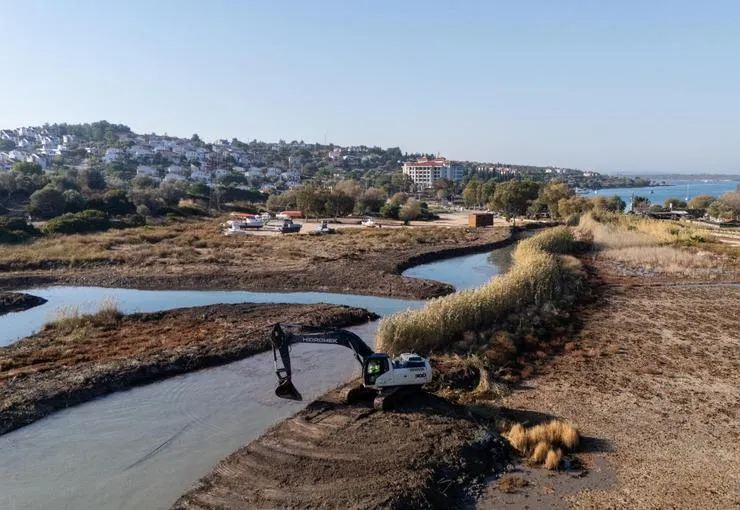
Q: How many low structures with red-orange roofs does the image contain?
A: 2